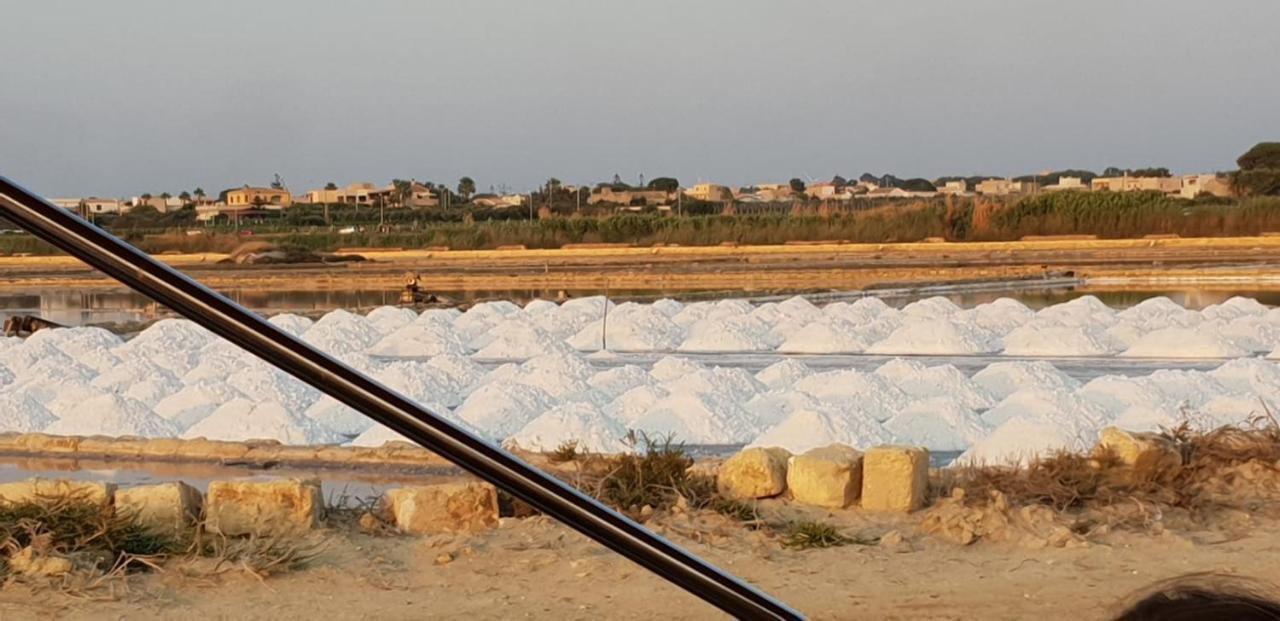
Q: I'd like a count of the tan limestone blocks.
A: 8